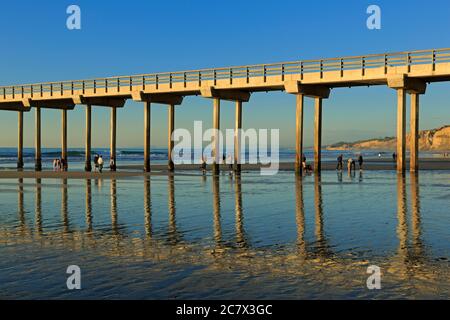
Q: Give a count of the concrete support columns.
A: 13